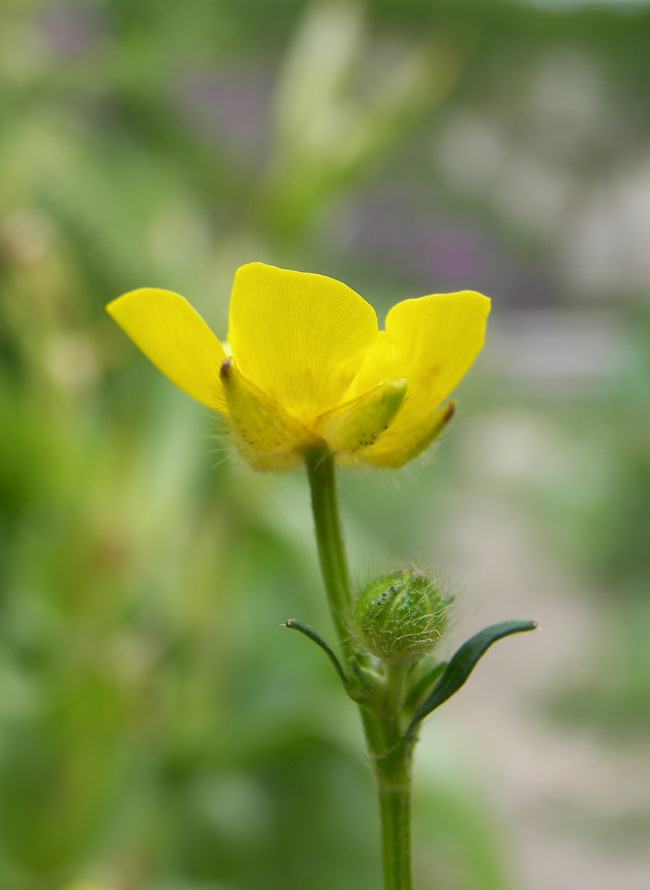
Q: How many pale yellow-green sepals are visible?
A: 3